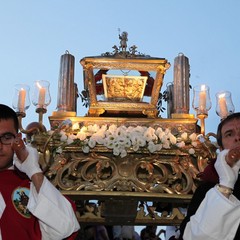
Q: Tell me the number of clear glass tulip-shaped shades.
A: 4